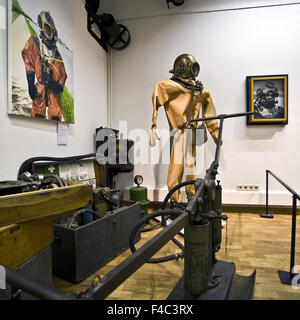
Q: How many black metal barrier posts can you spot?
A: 2